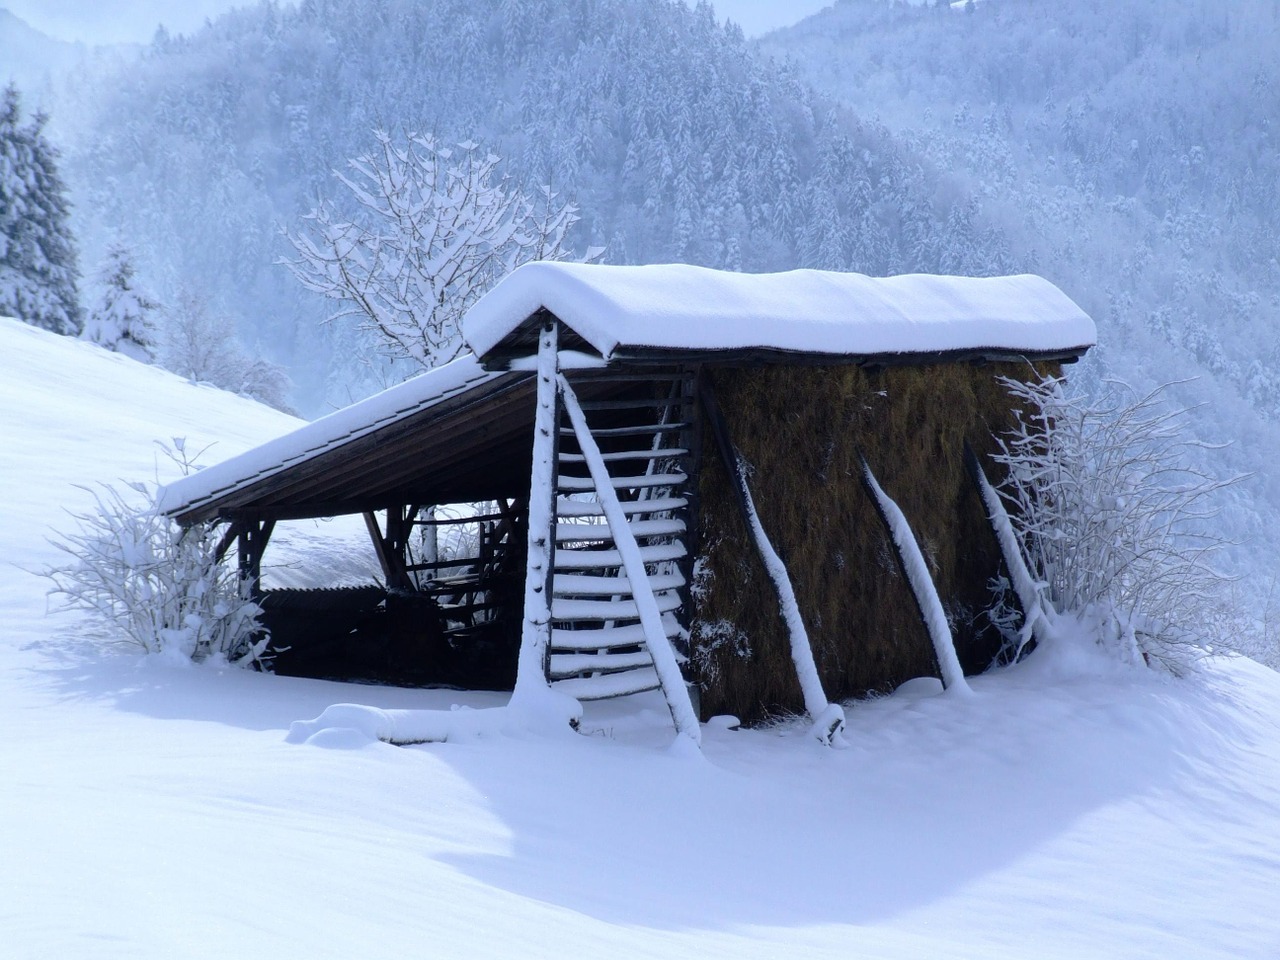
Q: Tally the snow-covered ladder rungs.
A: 11